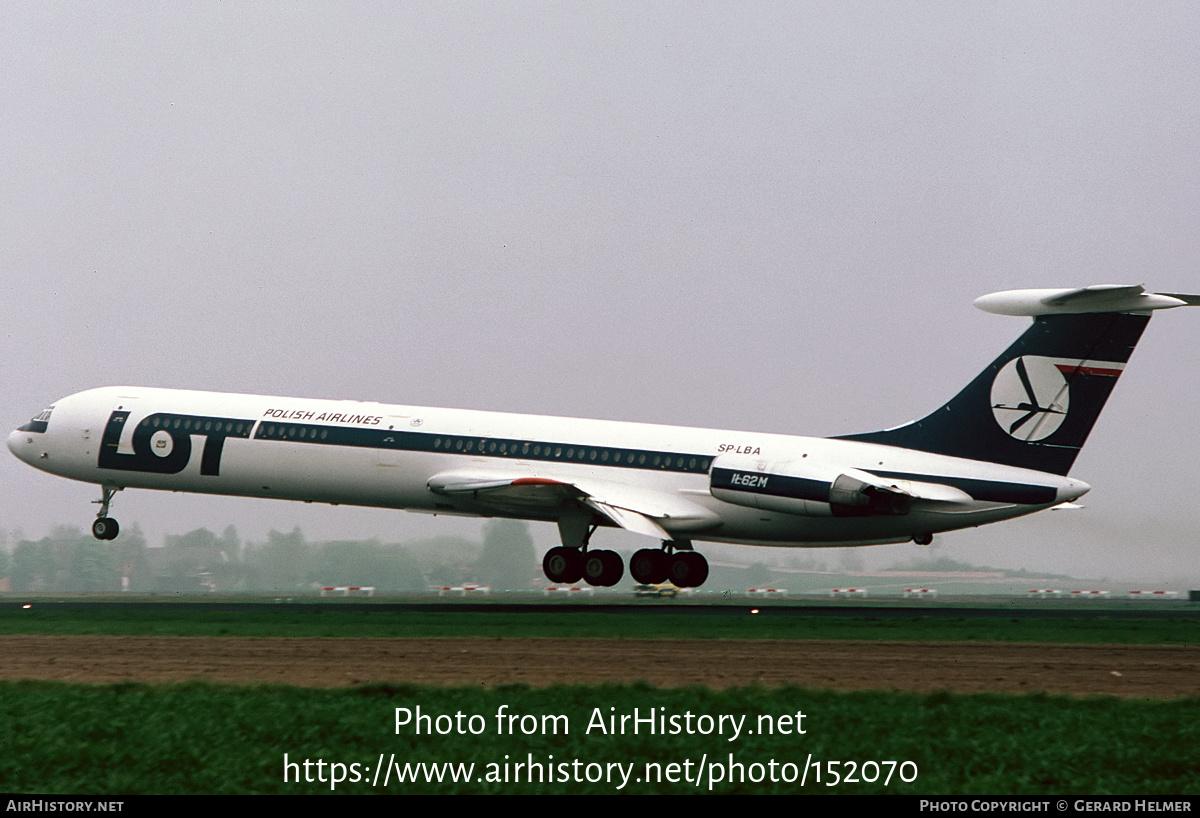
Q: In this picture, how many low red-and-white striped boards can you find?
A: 9